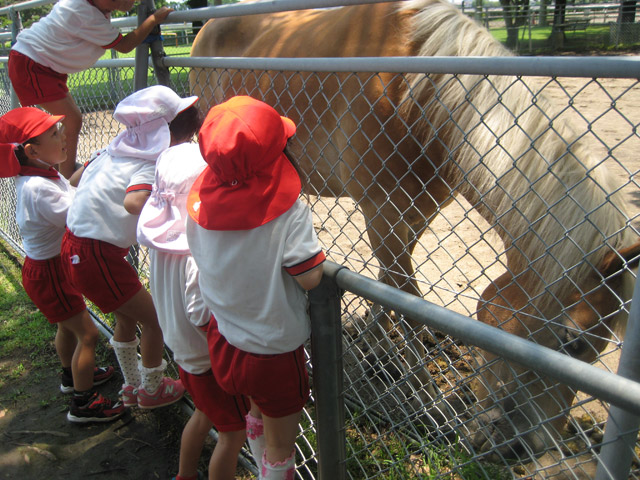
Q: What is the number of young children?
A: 5